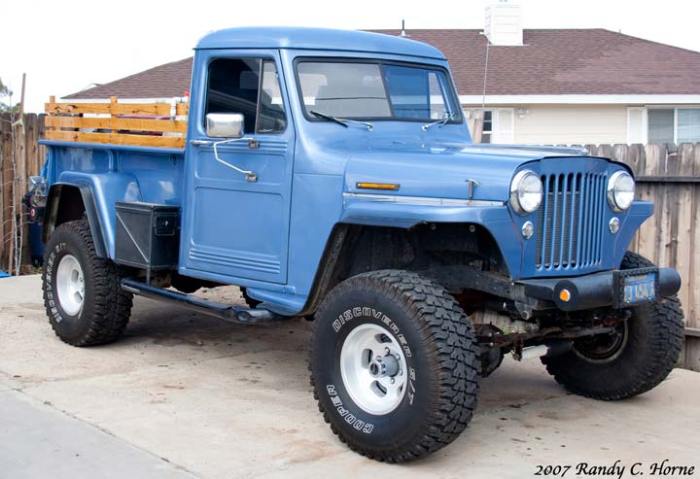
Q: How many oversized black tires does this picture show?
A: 3